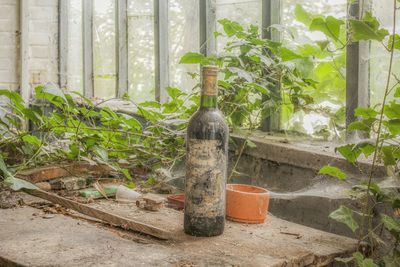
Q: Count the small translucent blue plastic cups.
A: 0